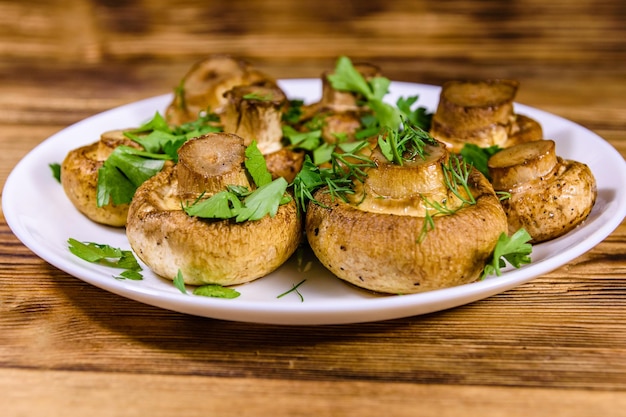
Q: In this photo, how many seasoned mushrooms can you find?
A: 8